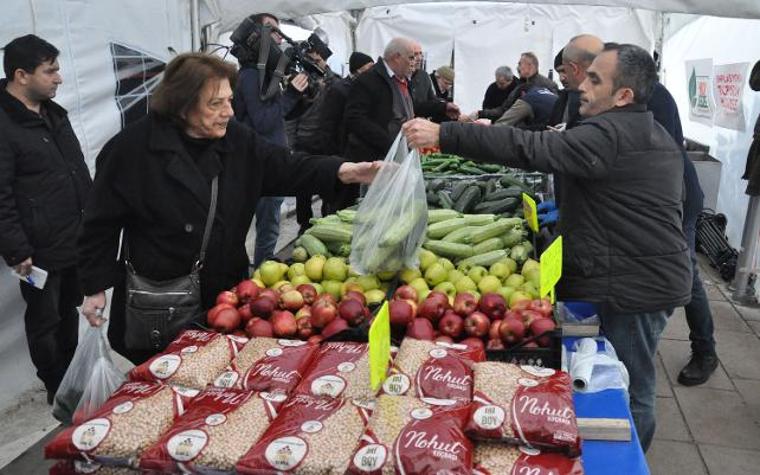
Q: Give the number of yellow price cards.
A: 3